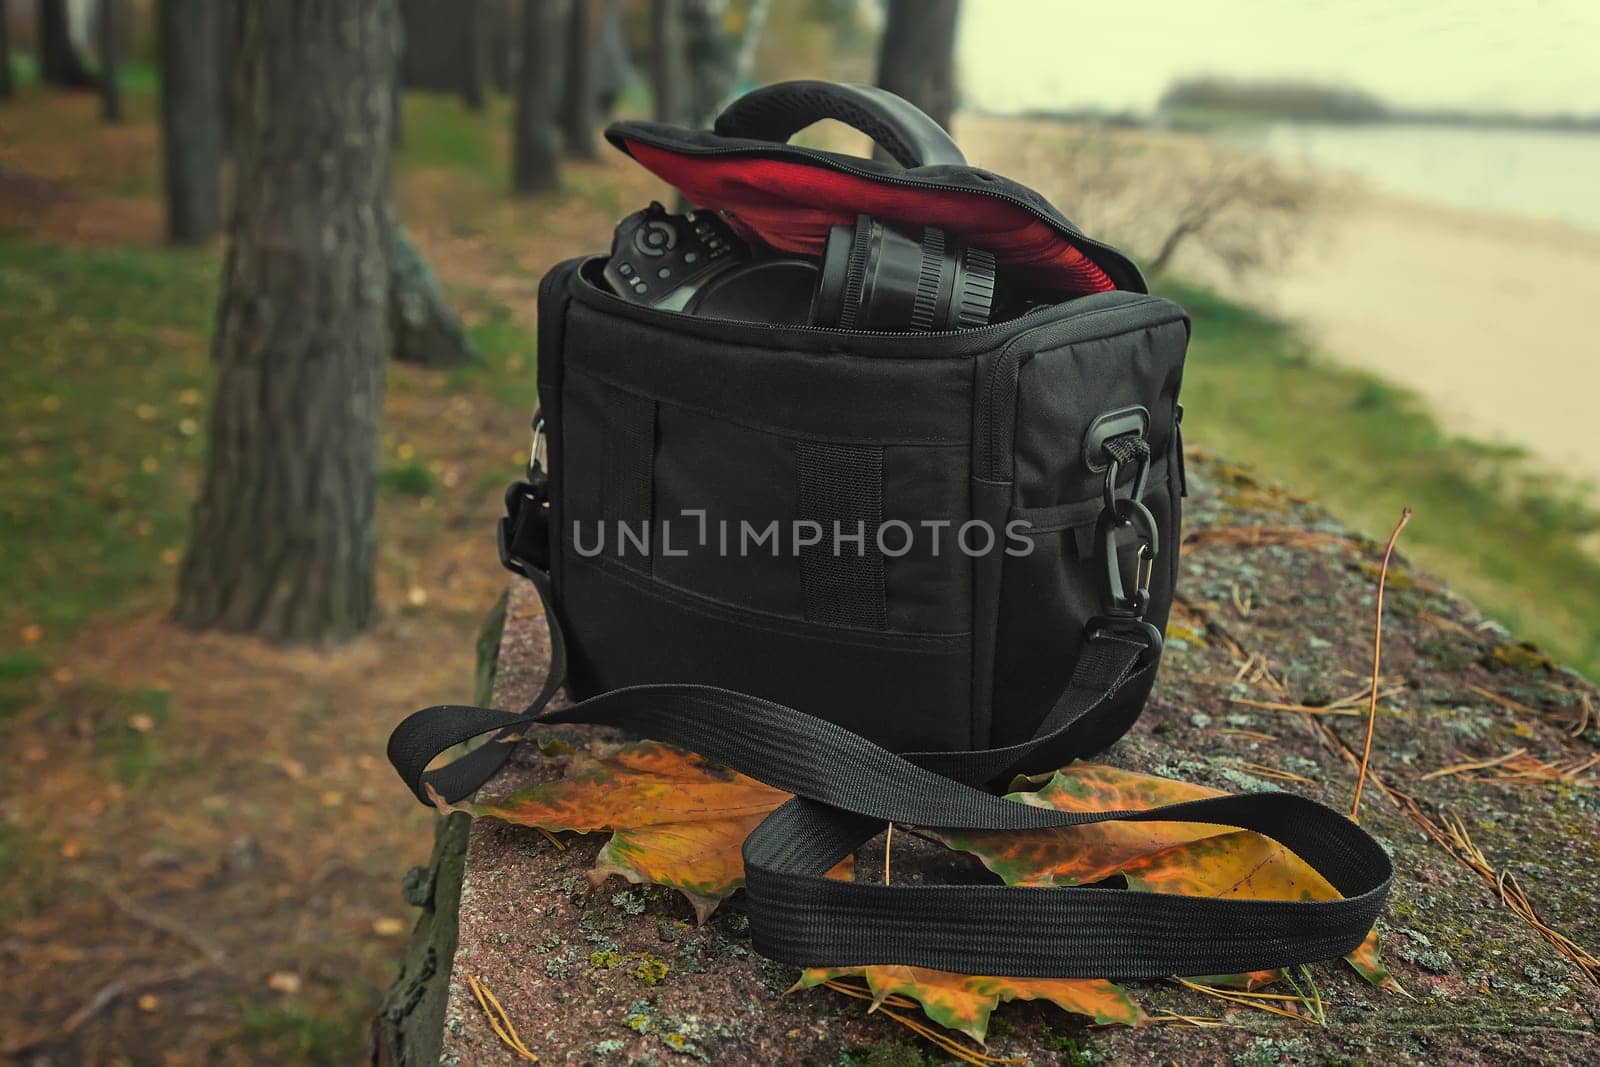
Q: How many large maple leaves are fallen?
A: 3